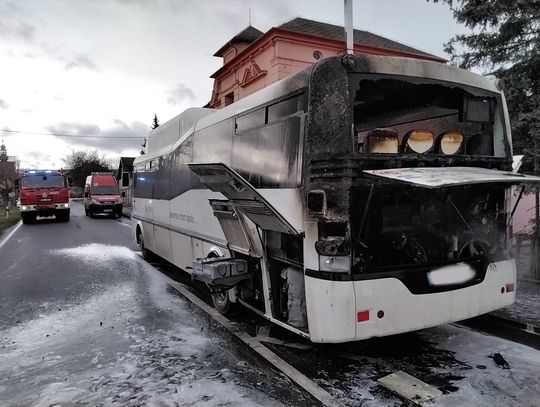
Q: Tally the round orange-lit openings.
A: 3